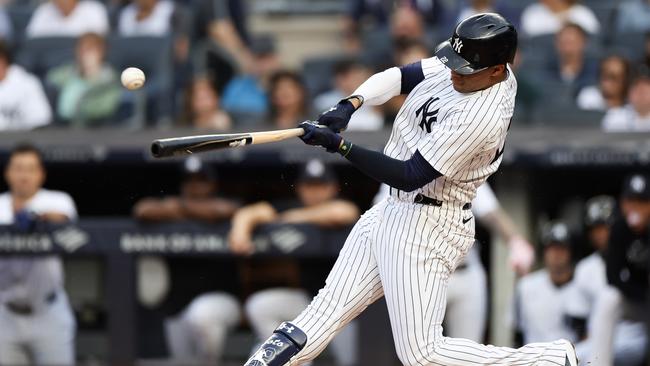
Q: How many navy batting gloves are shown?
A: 2